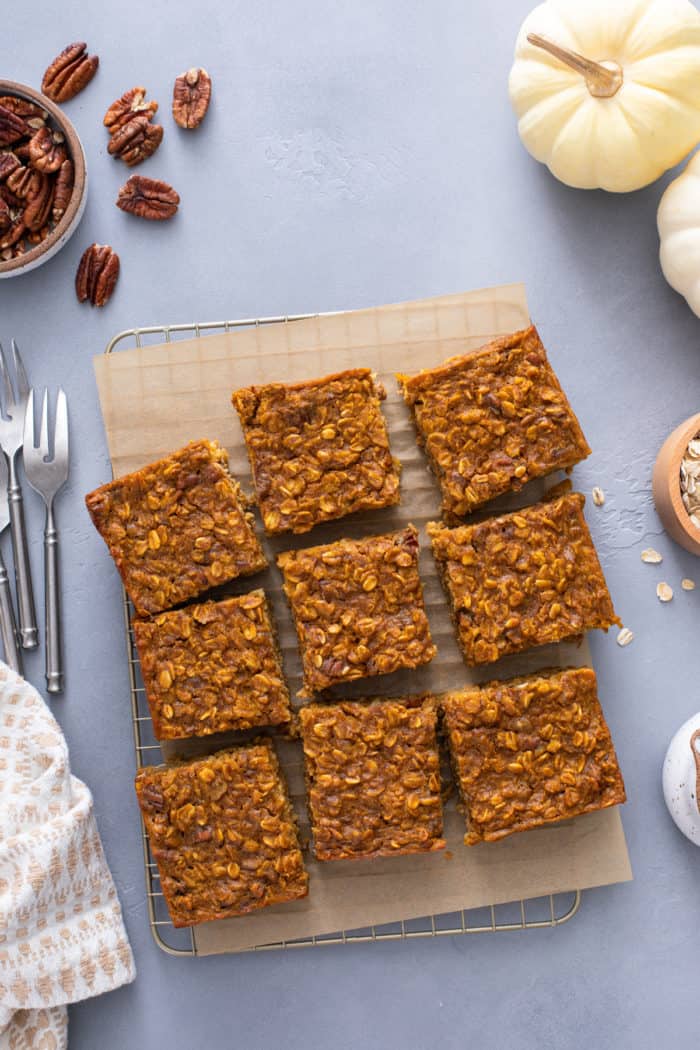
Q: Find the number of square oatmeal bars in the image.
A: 9